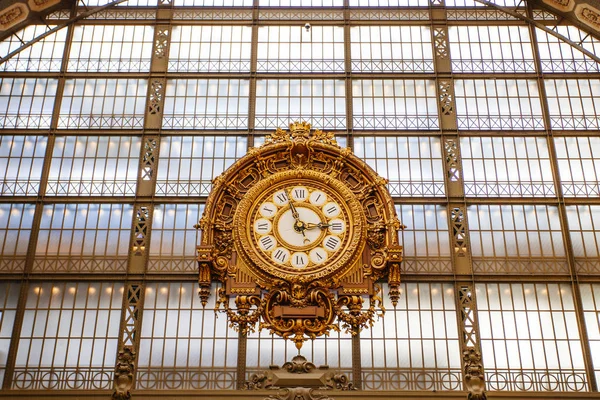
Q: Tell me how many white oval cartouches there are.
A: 12